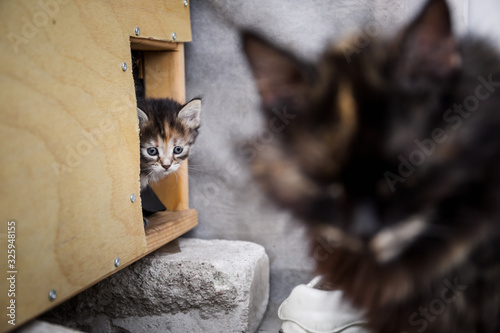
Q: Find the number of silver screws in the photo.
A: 7